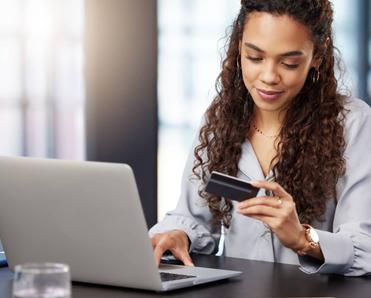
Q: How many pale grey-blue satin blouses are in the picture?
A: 1